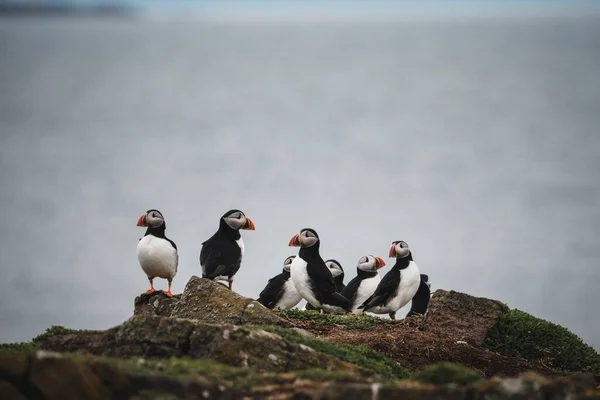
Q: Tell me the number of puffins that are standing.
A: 8